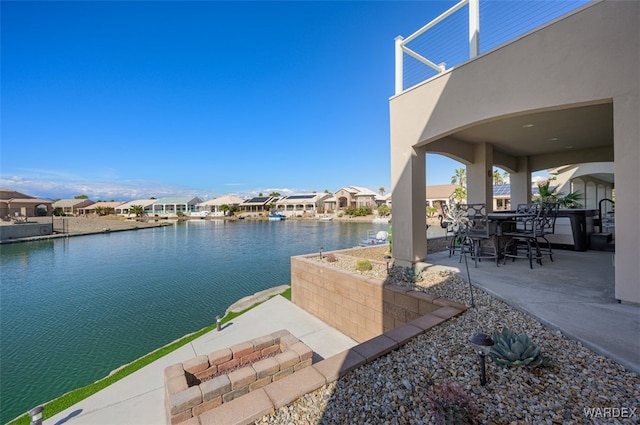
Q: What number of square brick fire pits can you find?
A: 1